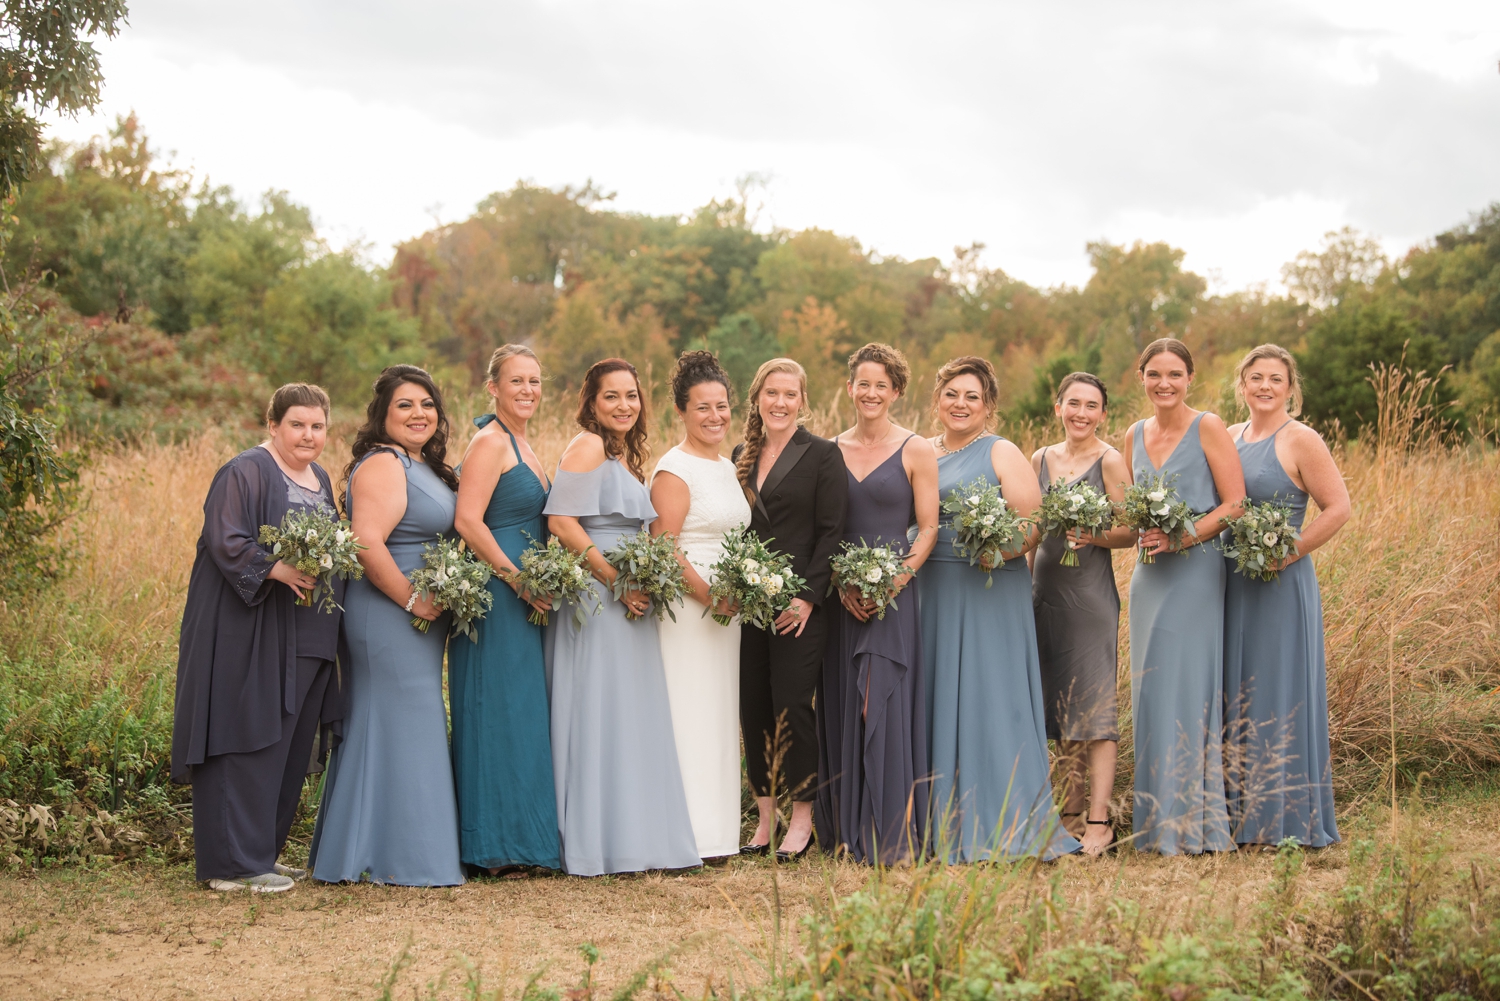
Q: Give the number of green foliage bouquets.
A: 10